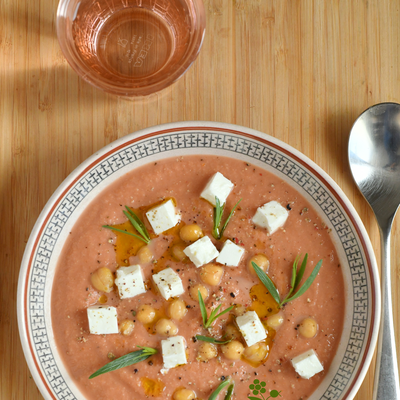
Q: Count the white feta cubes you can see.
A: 11